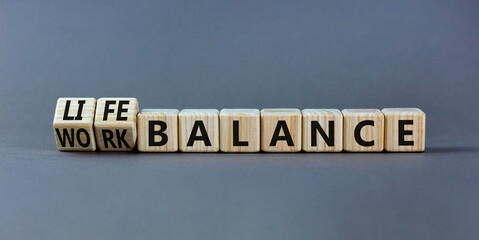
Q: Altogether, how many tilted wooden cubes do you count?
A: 2